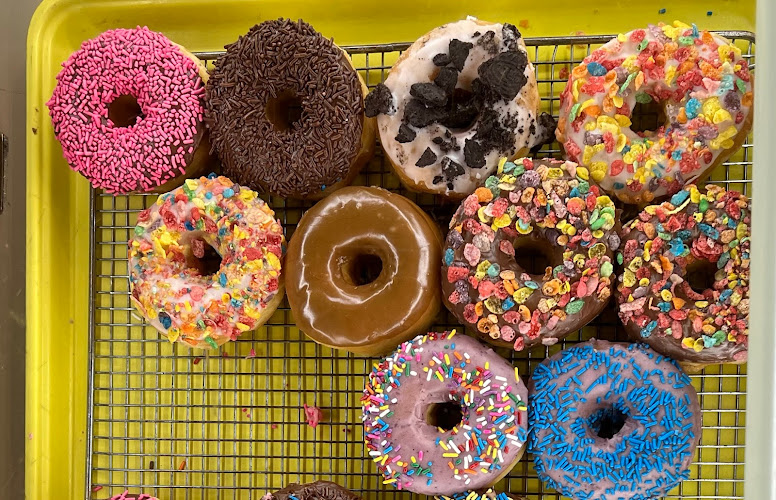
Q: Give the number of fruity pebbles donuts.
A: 4